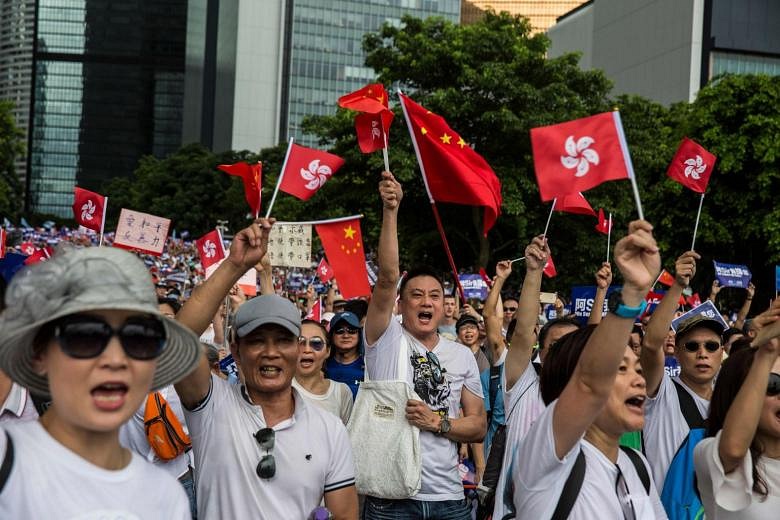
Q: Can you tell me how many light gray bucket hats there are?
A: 1